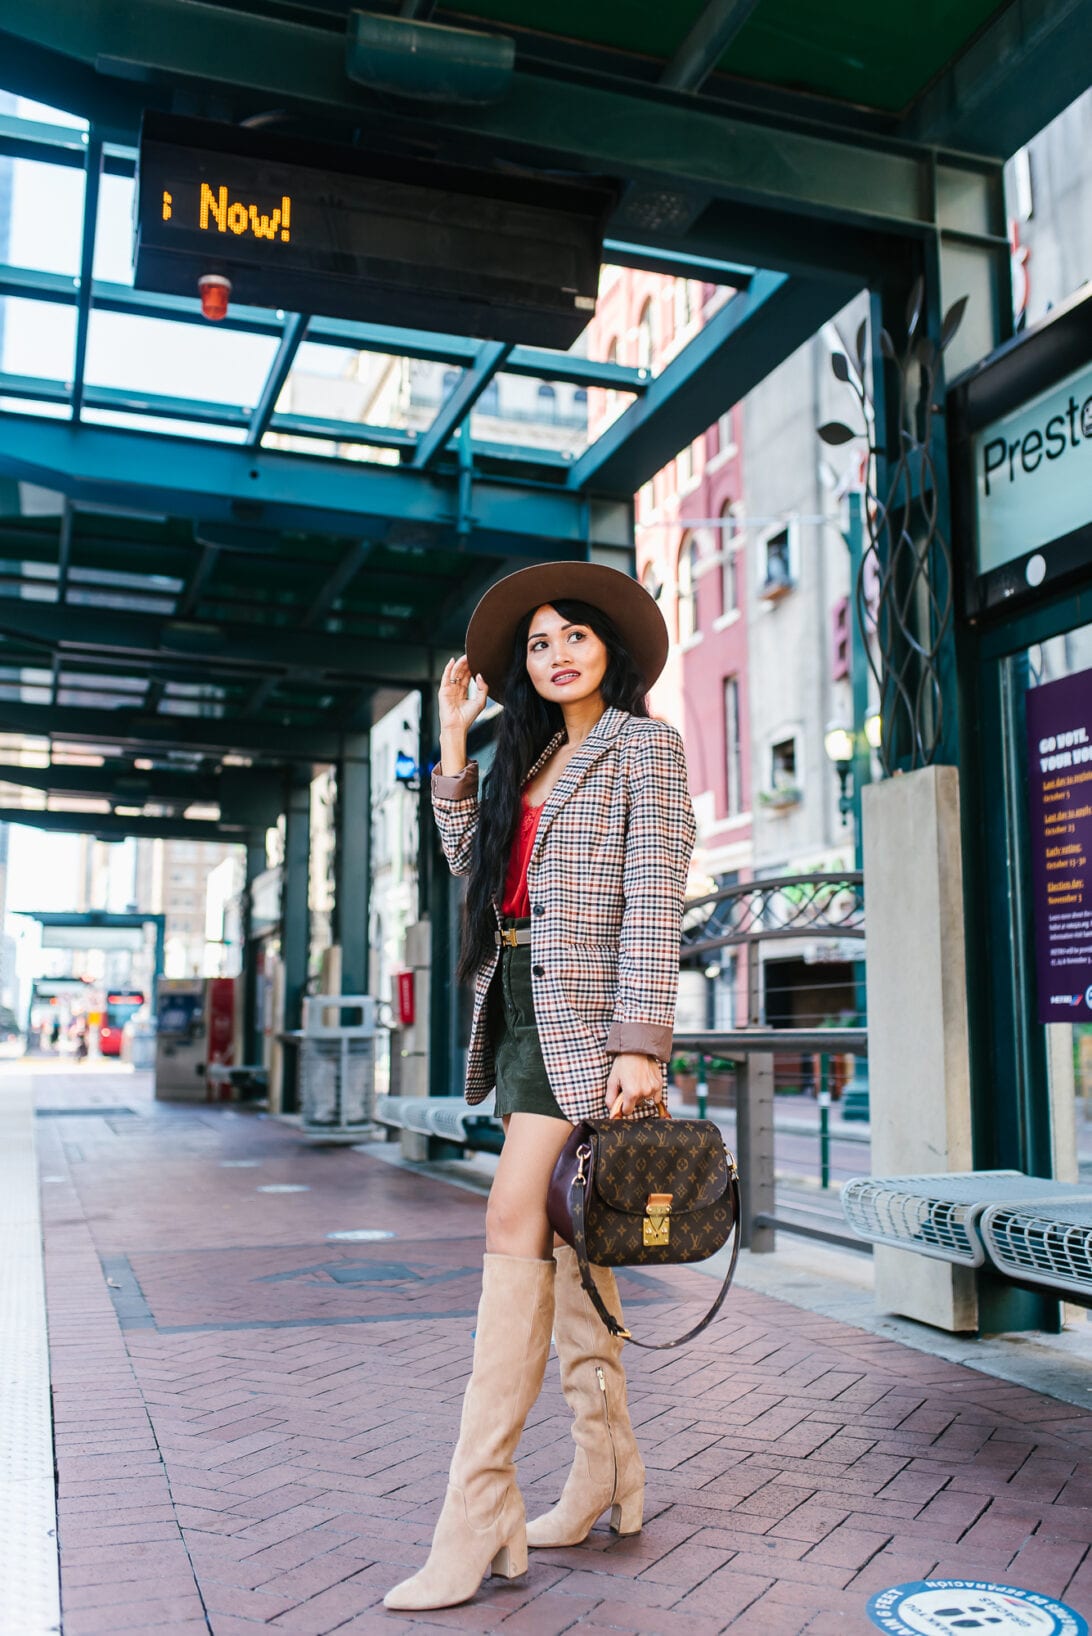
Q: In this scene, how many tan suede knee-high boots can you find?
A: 2